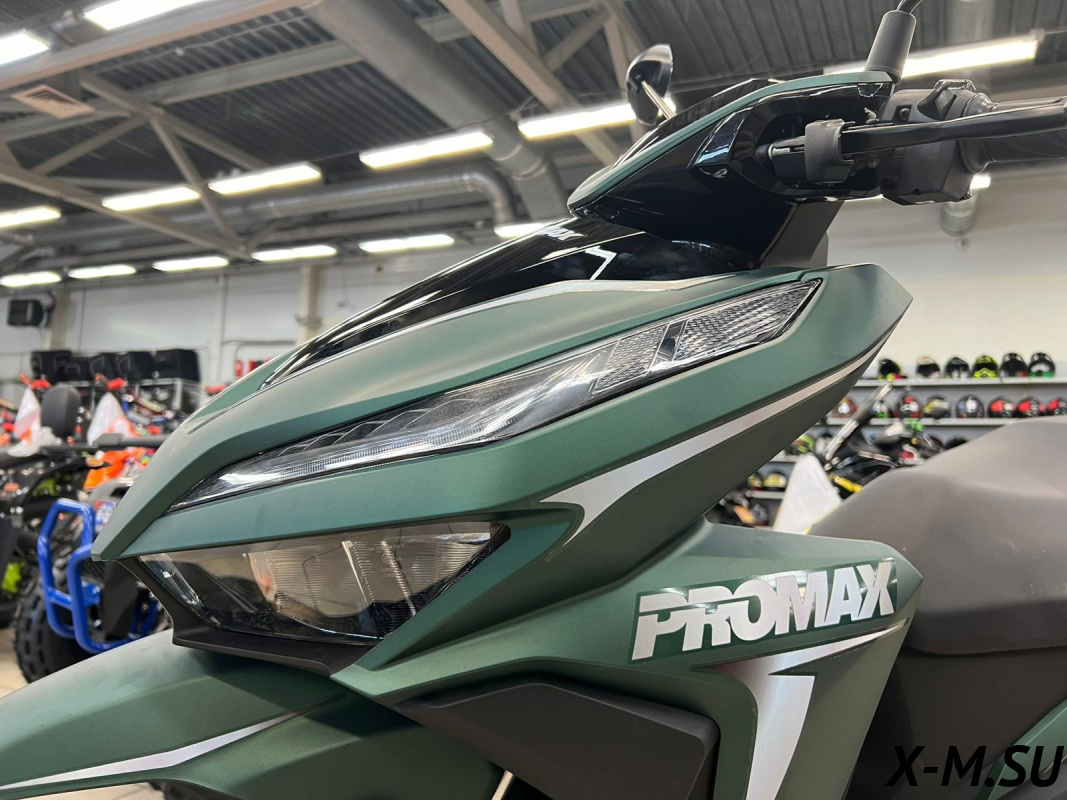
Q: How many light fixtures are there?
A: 15